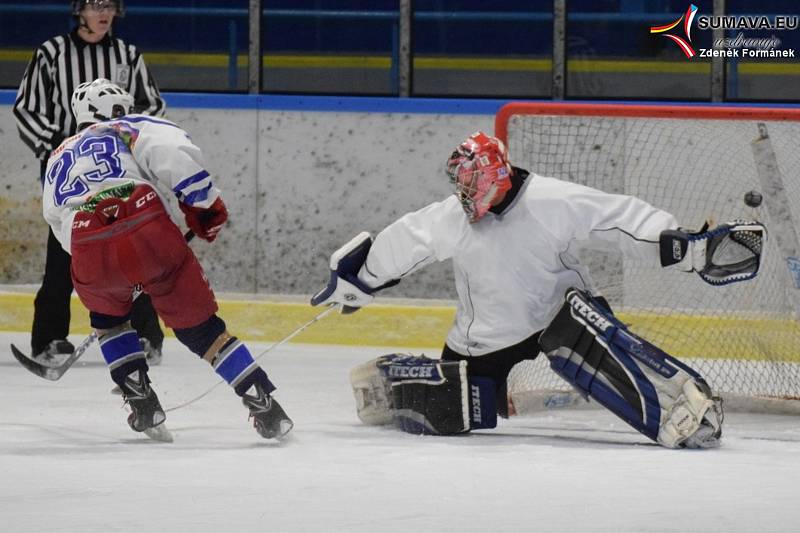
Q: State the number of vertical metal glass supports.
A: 4